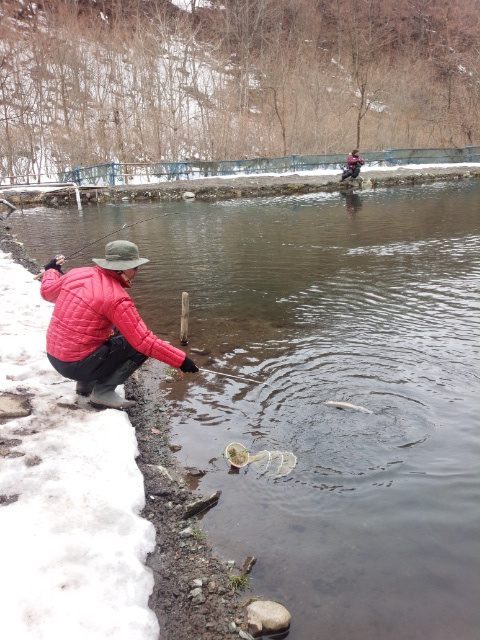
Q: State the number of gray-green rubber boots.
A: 2